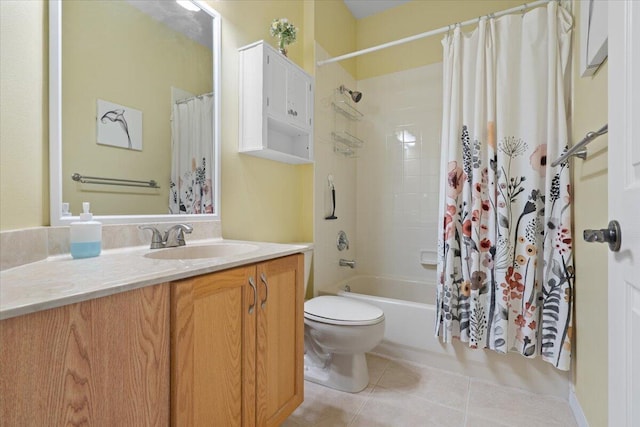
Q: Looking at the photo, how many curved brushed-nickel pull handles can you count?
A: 2